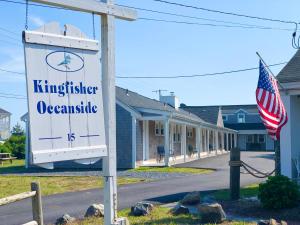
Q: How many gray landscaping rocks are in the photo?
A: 7